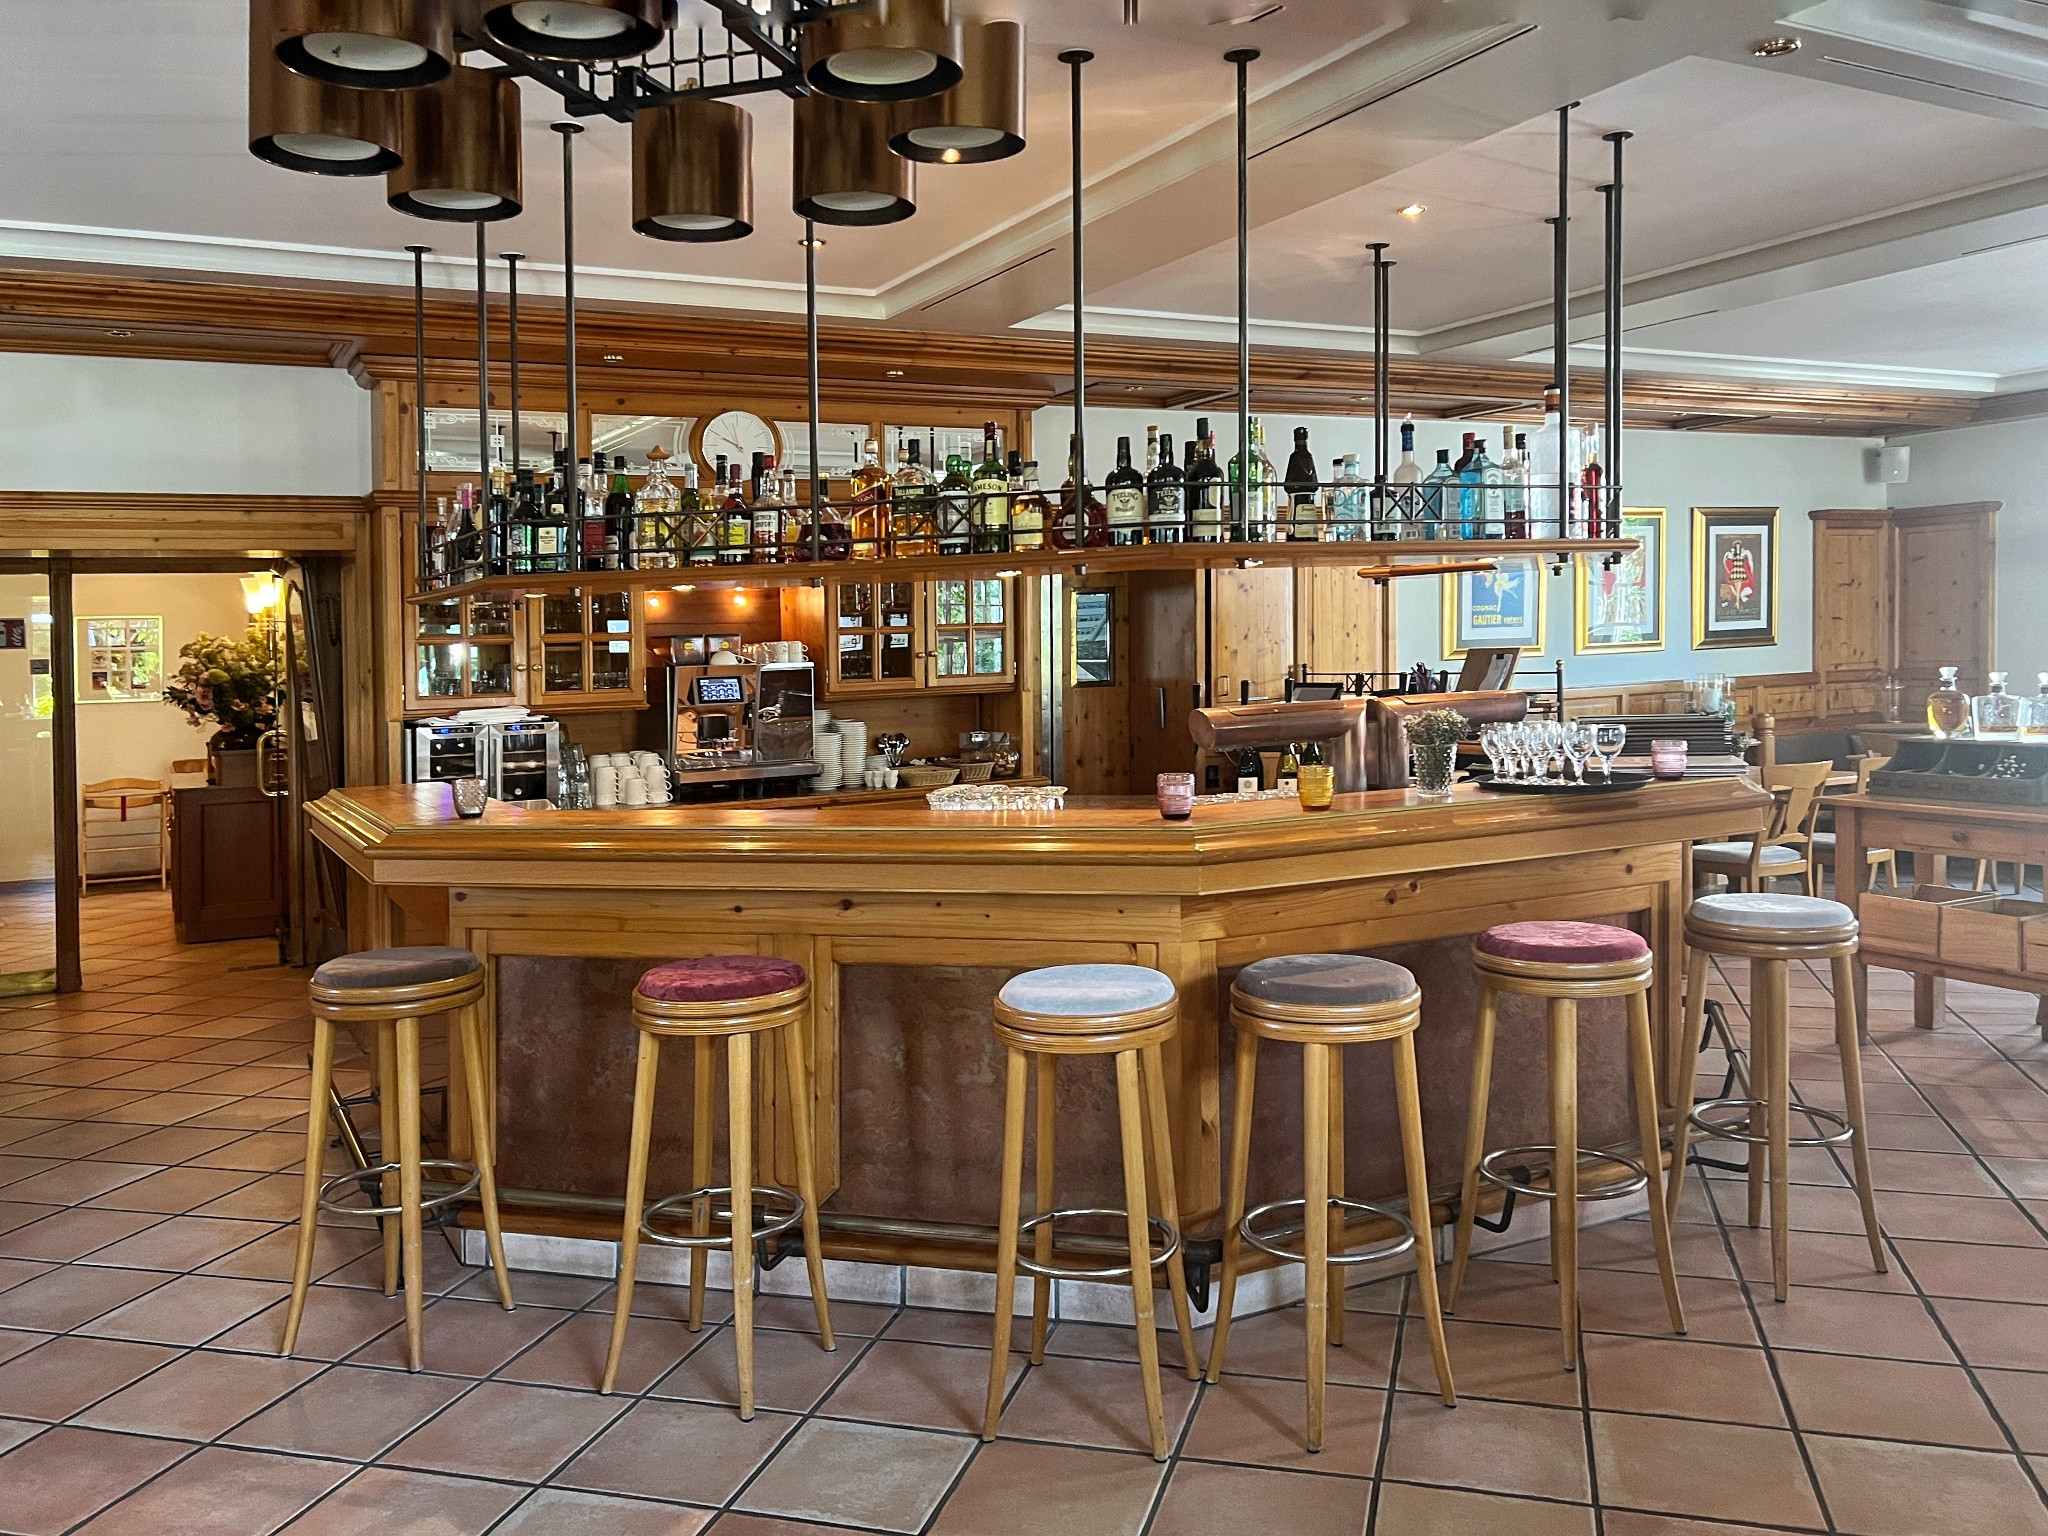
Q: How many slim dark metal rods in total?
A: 13